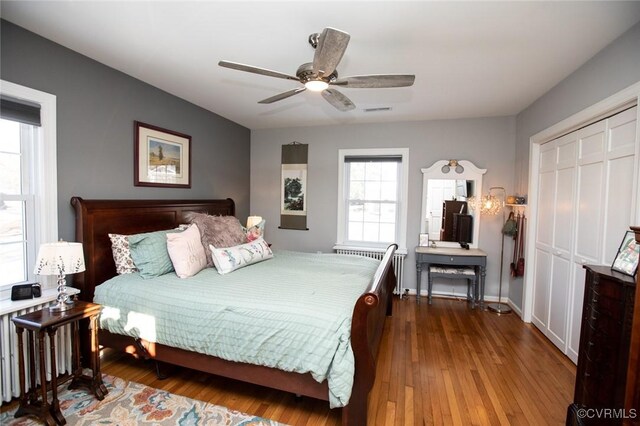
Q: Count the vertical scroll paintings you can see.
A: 1